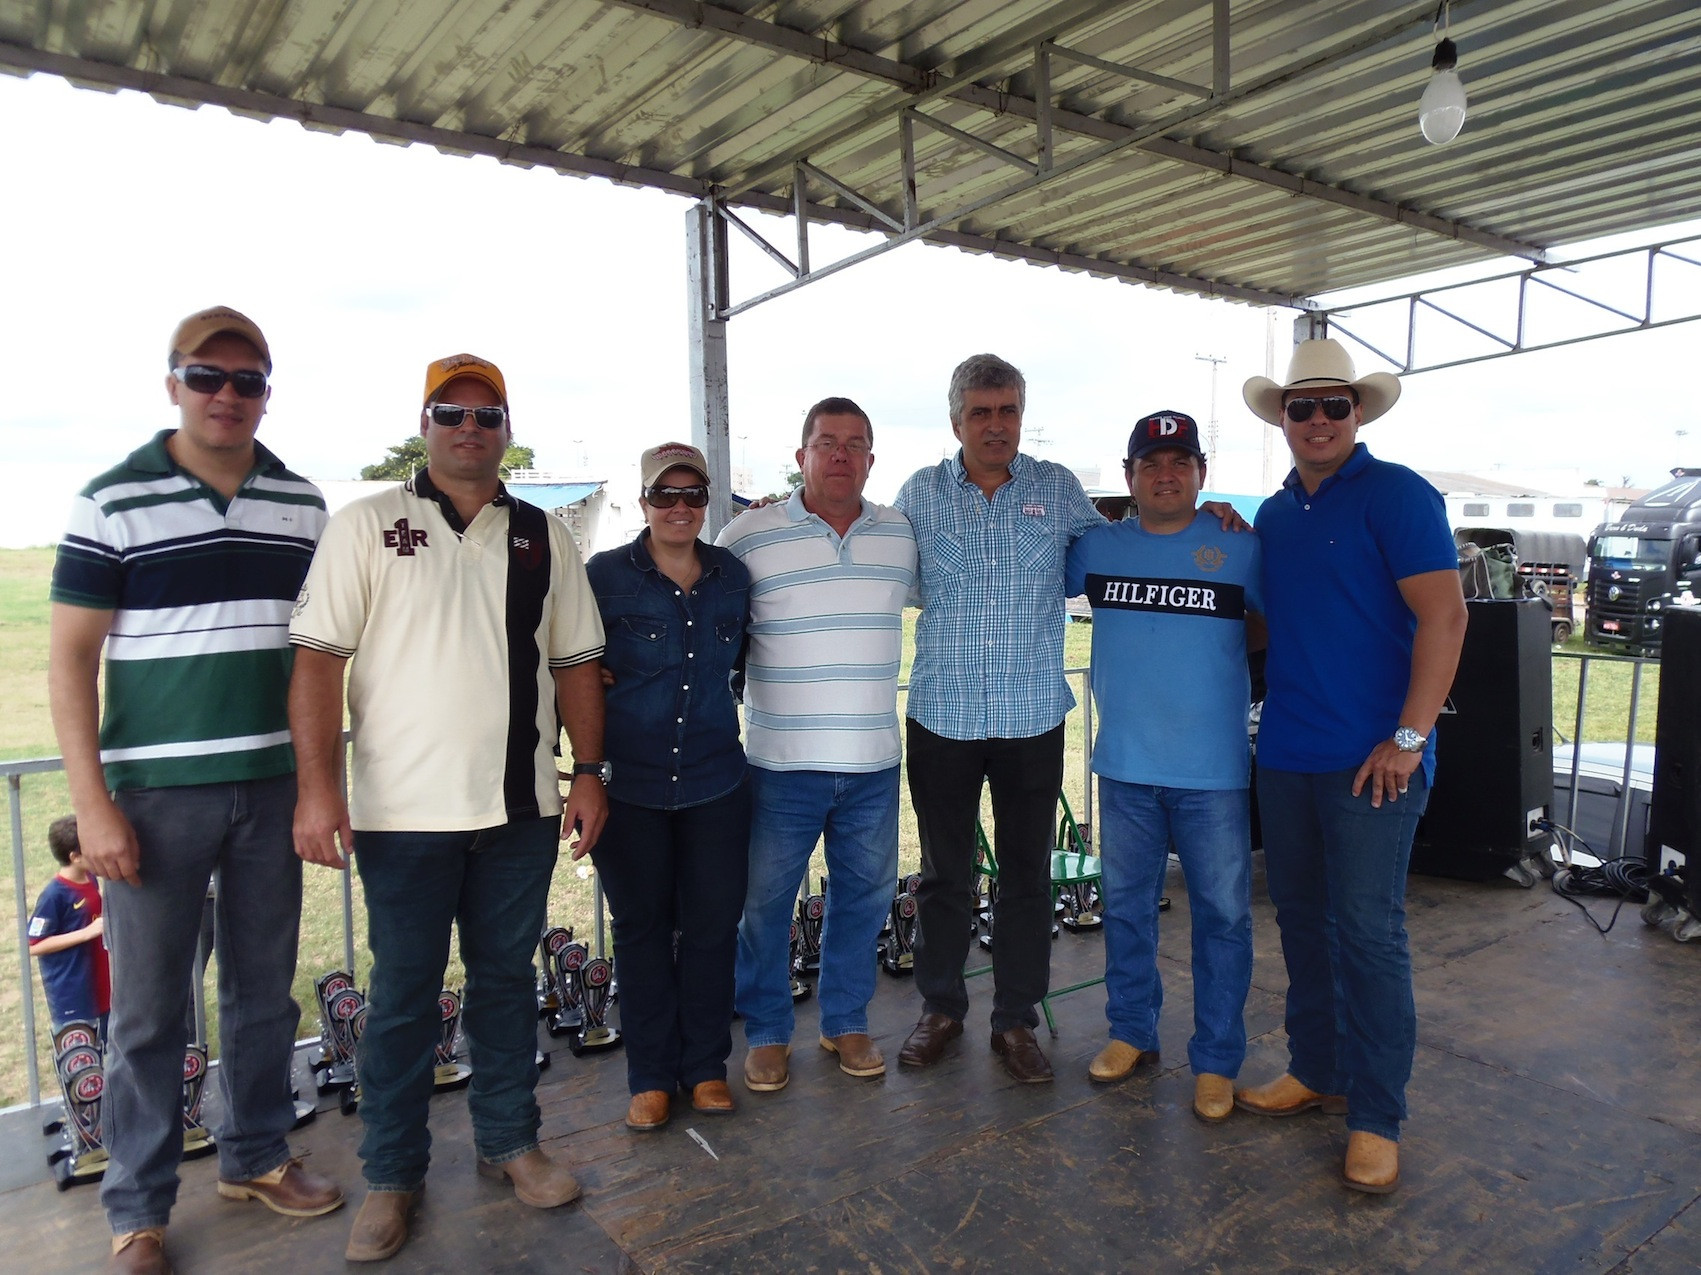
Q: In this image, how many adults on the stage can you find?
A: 7